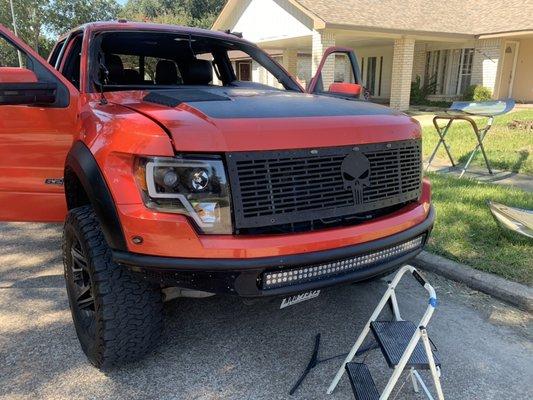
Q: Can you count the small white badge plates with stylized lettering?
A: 1